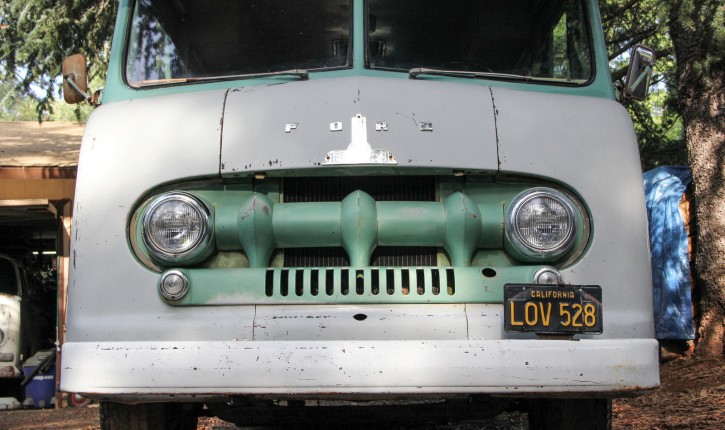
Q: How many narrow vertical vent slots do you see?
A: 13